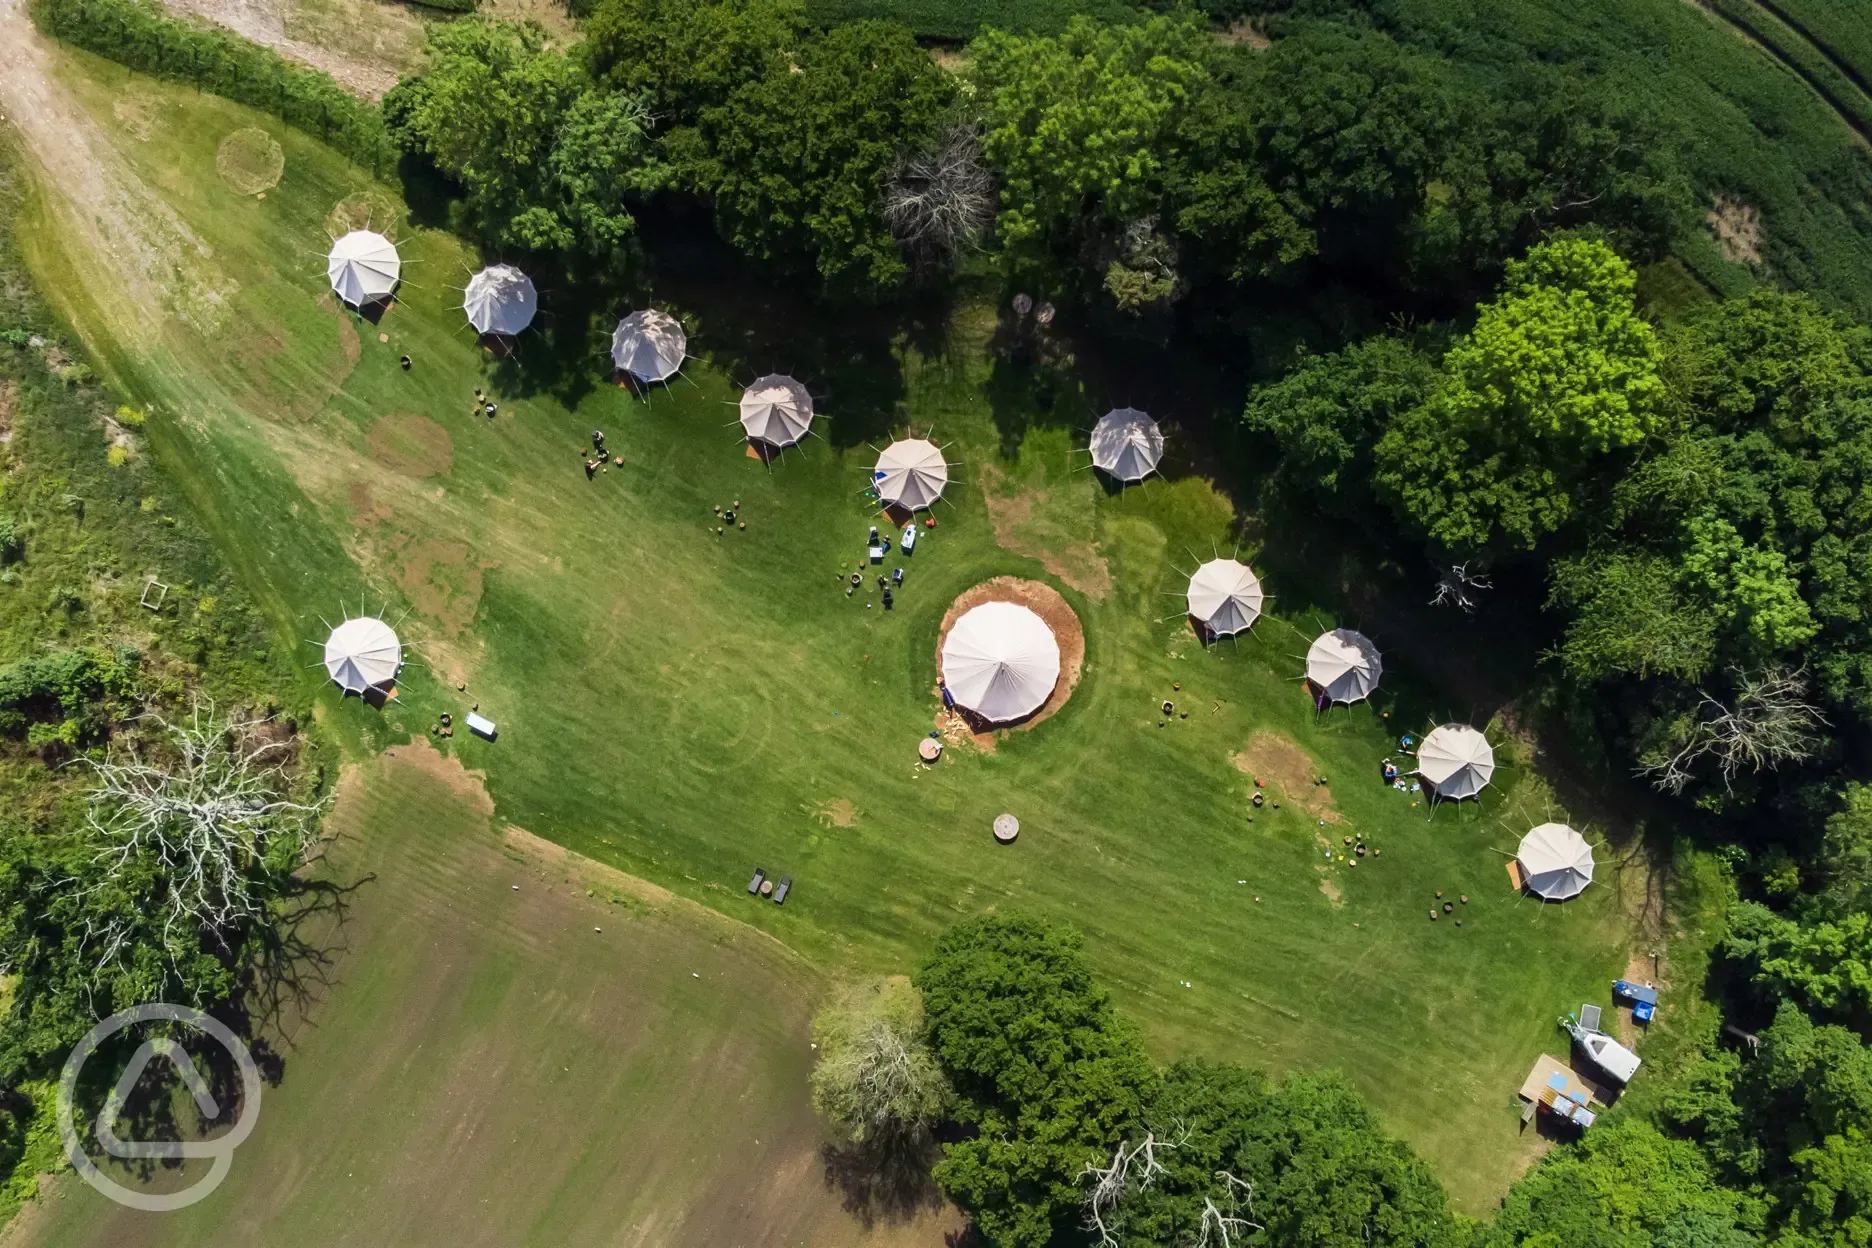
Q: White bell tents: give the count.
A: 12